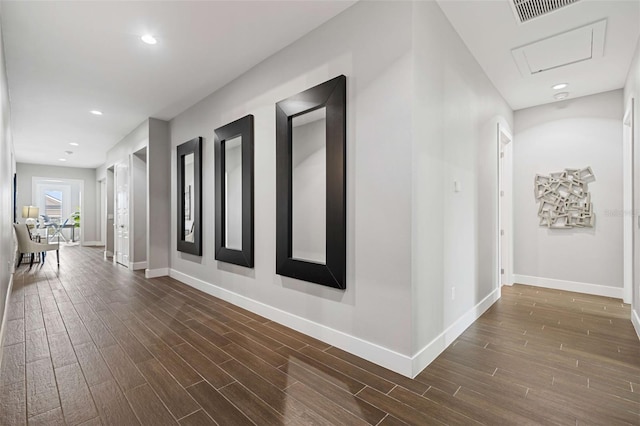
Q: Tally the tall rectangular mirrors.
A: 3